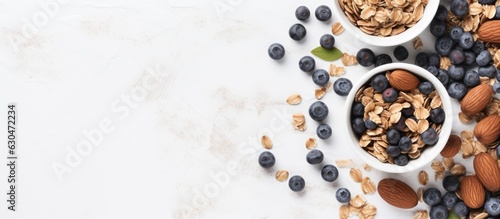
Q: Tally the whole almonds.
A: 8